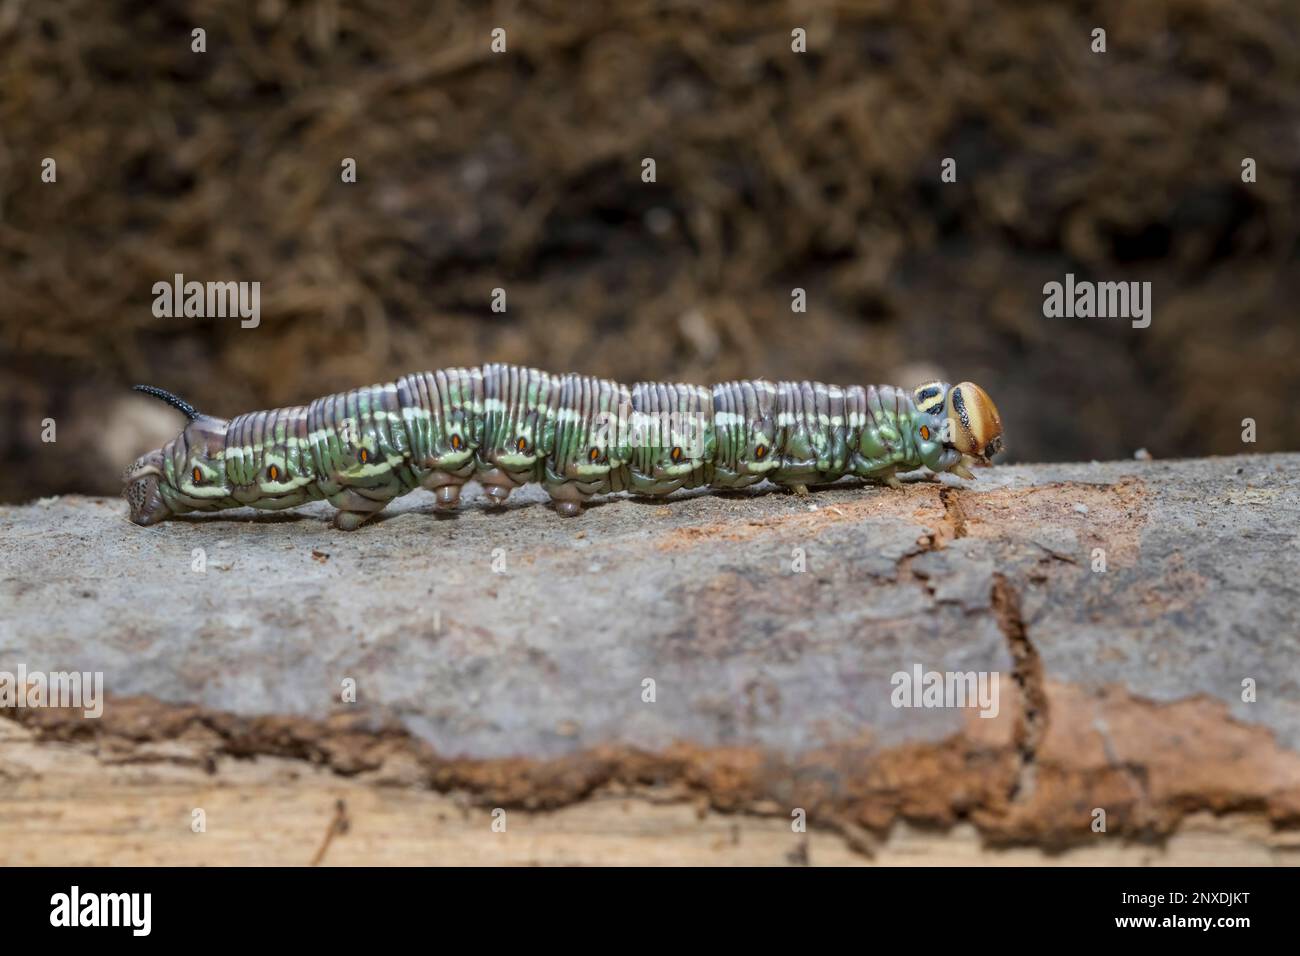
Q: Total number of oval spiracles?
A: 9